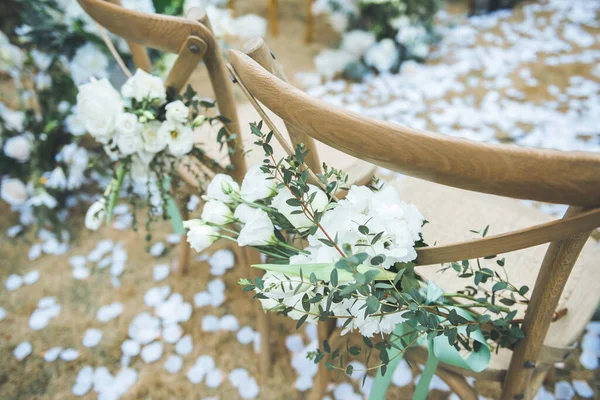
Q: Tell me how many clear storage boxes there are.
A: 0